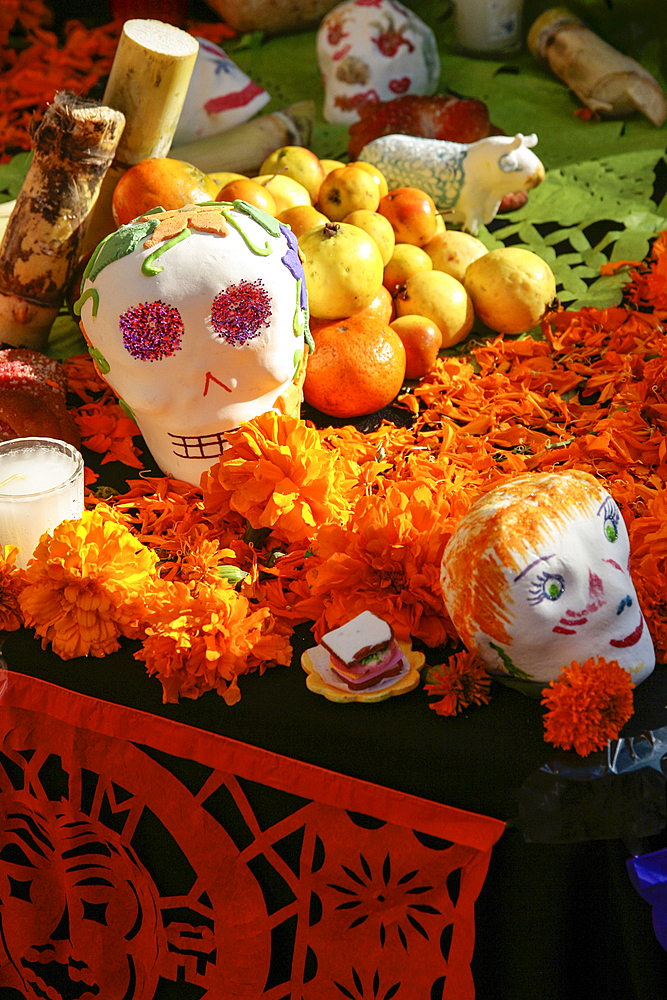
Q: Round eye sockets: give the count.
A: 2